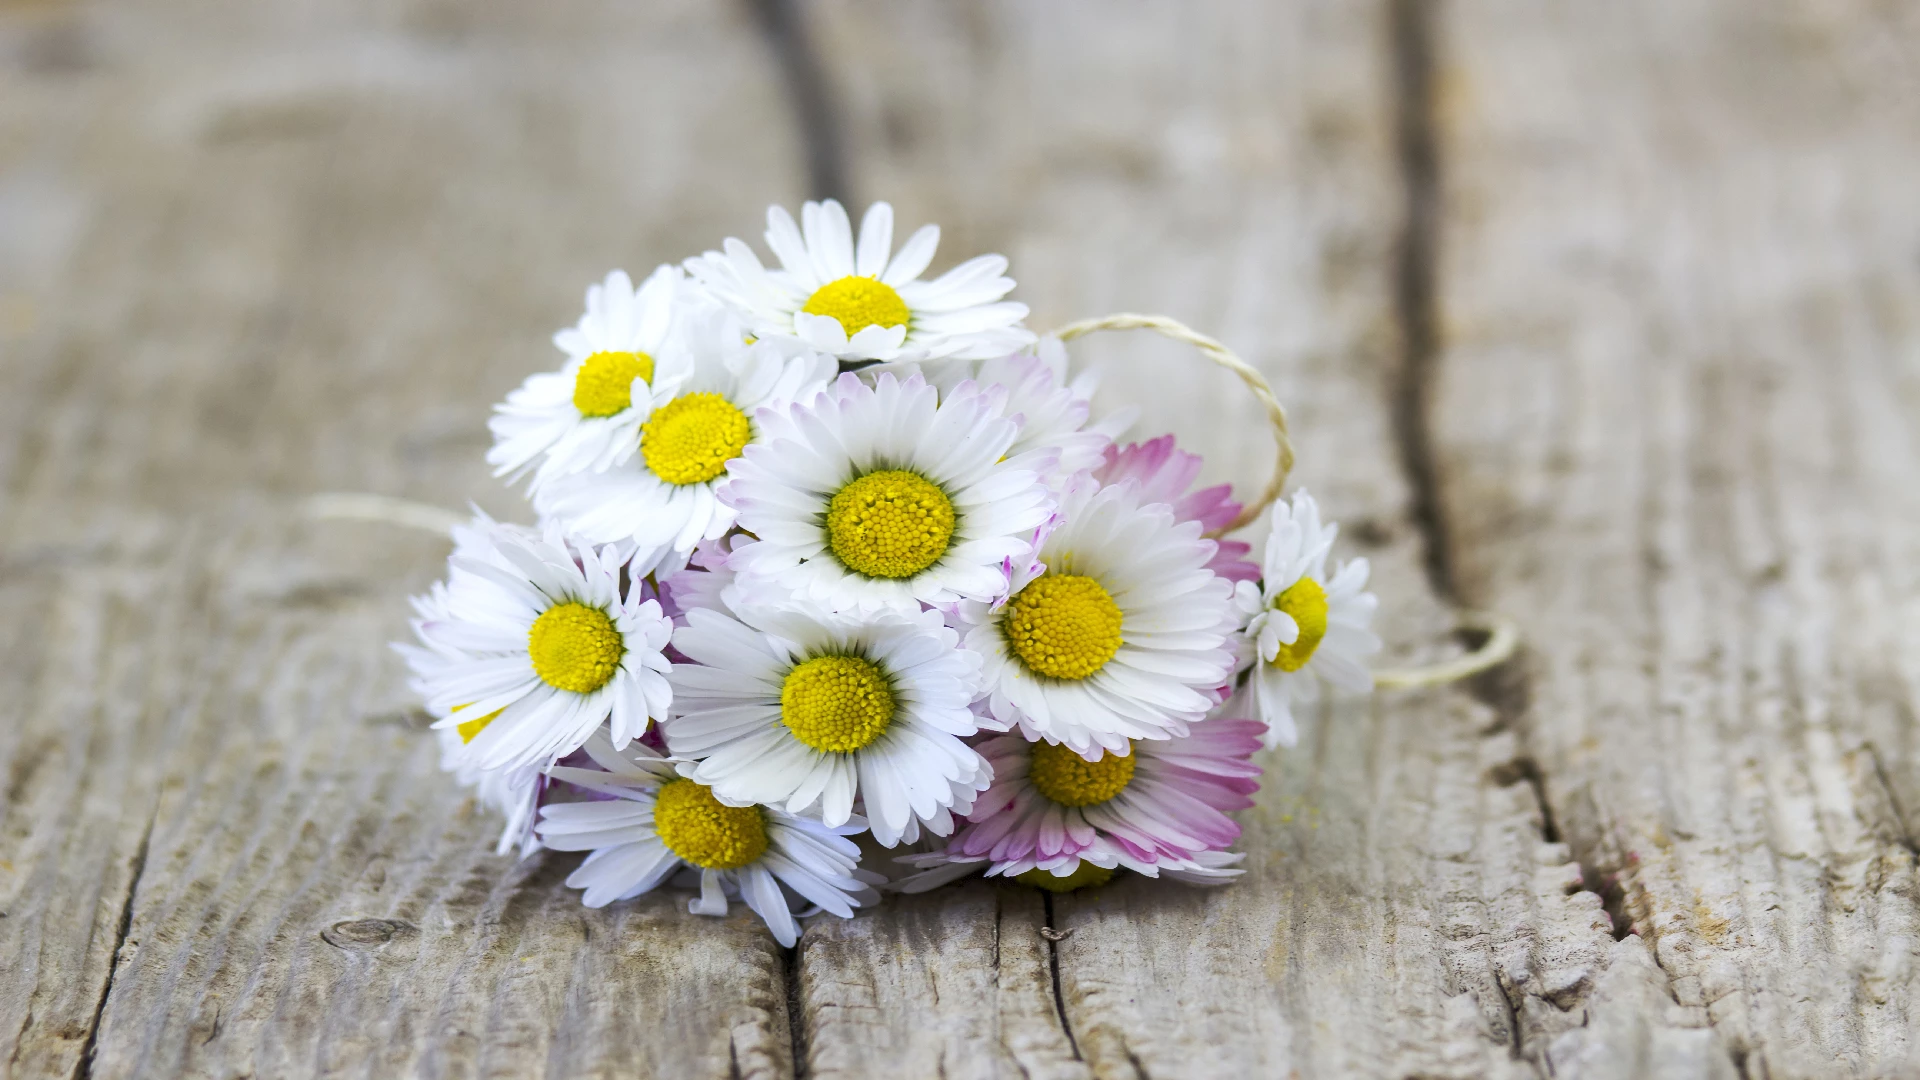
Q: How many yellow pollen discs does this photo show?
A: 12